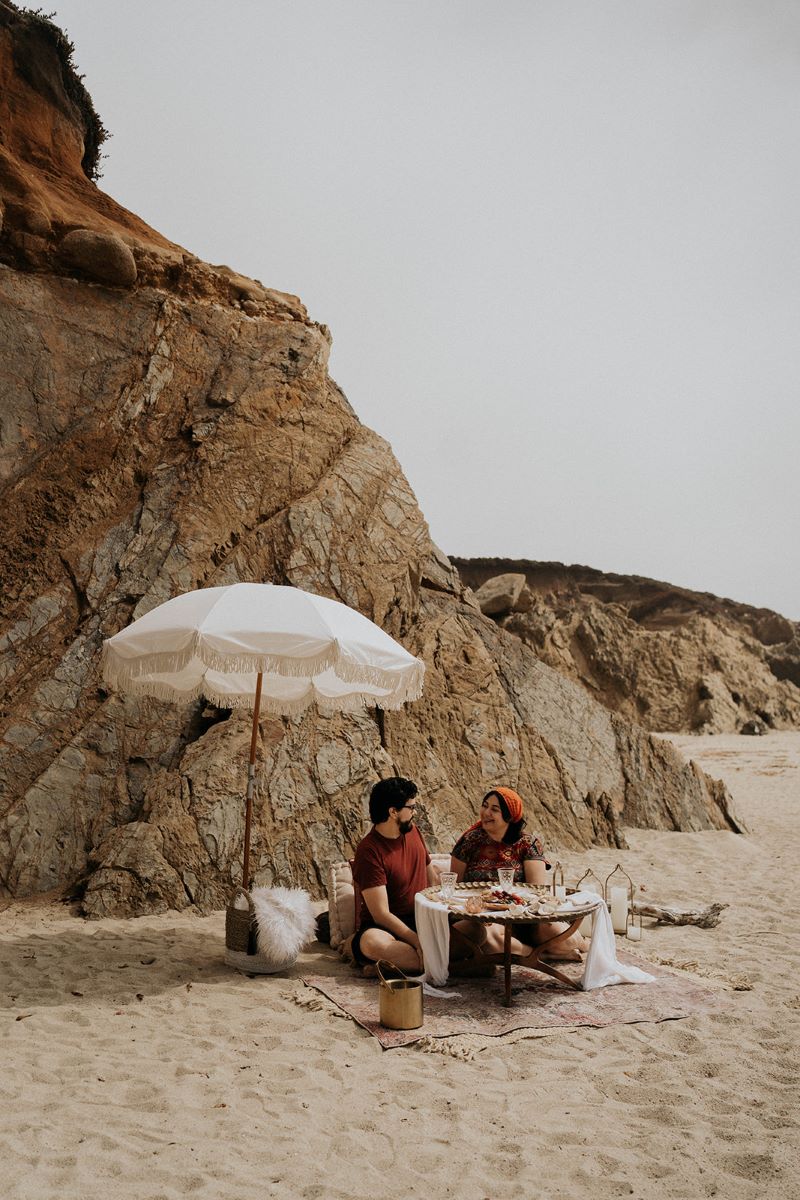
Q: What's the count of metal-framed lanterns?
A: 4